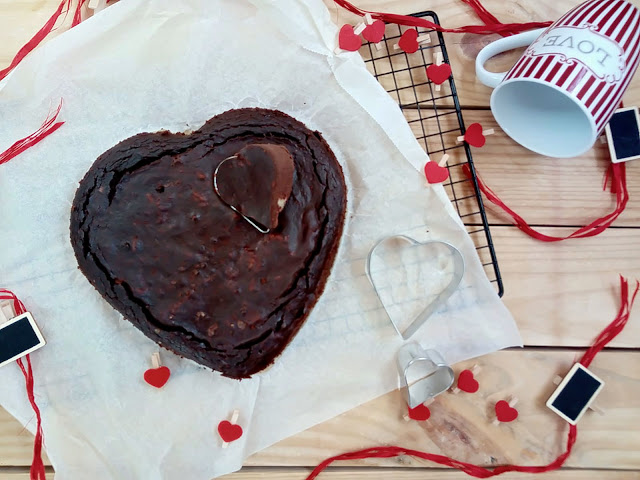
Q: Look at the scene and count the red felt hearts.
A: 11